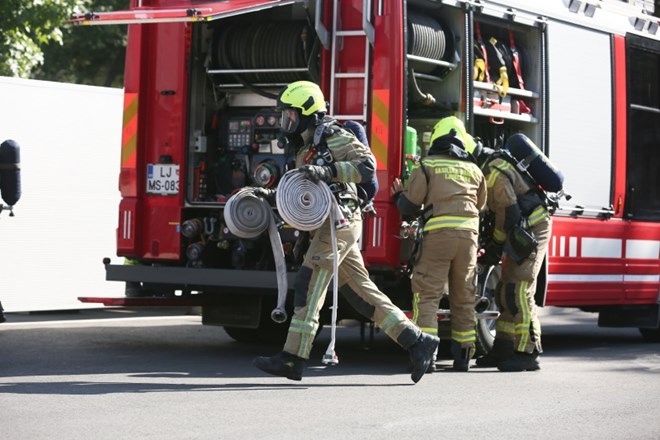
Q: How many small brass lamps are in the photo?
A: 0